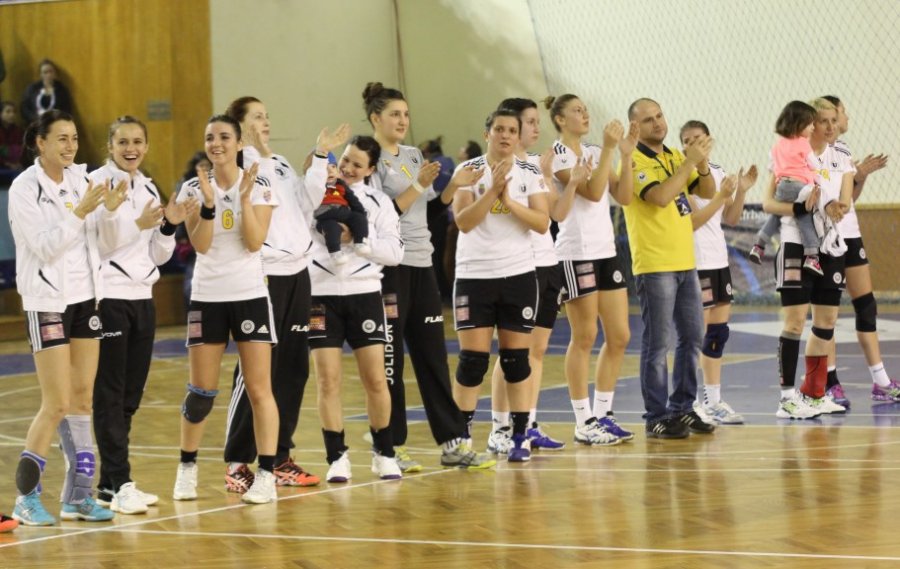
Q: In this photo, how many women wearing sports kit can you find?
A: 12